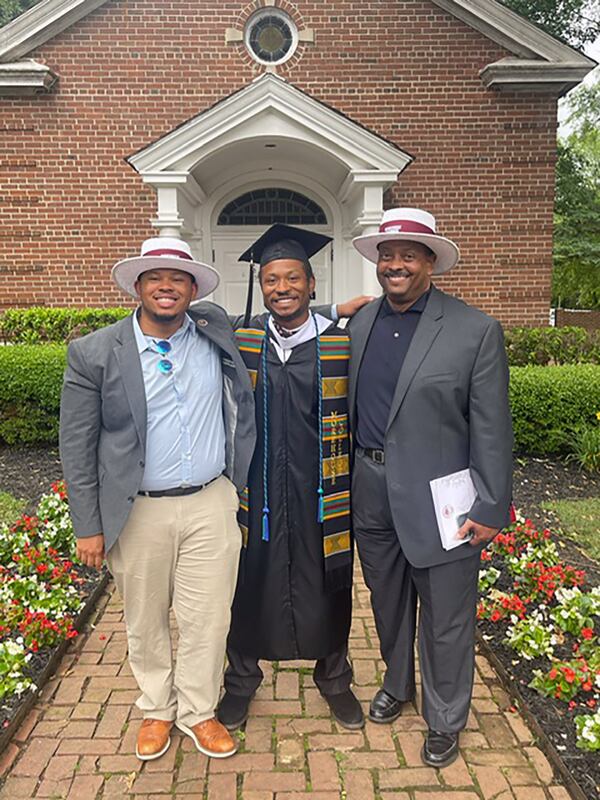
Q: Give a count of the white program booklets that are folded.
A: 1